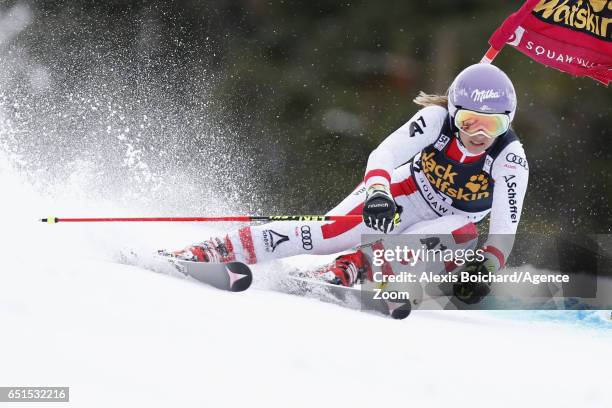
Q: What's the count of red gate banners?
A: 1